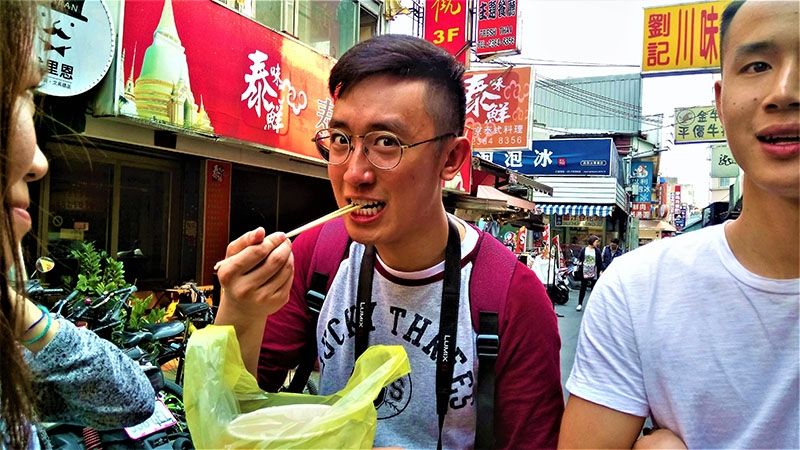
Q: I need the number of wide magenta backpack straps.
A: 2